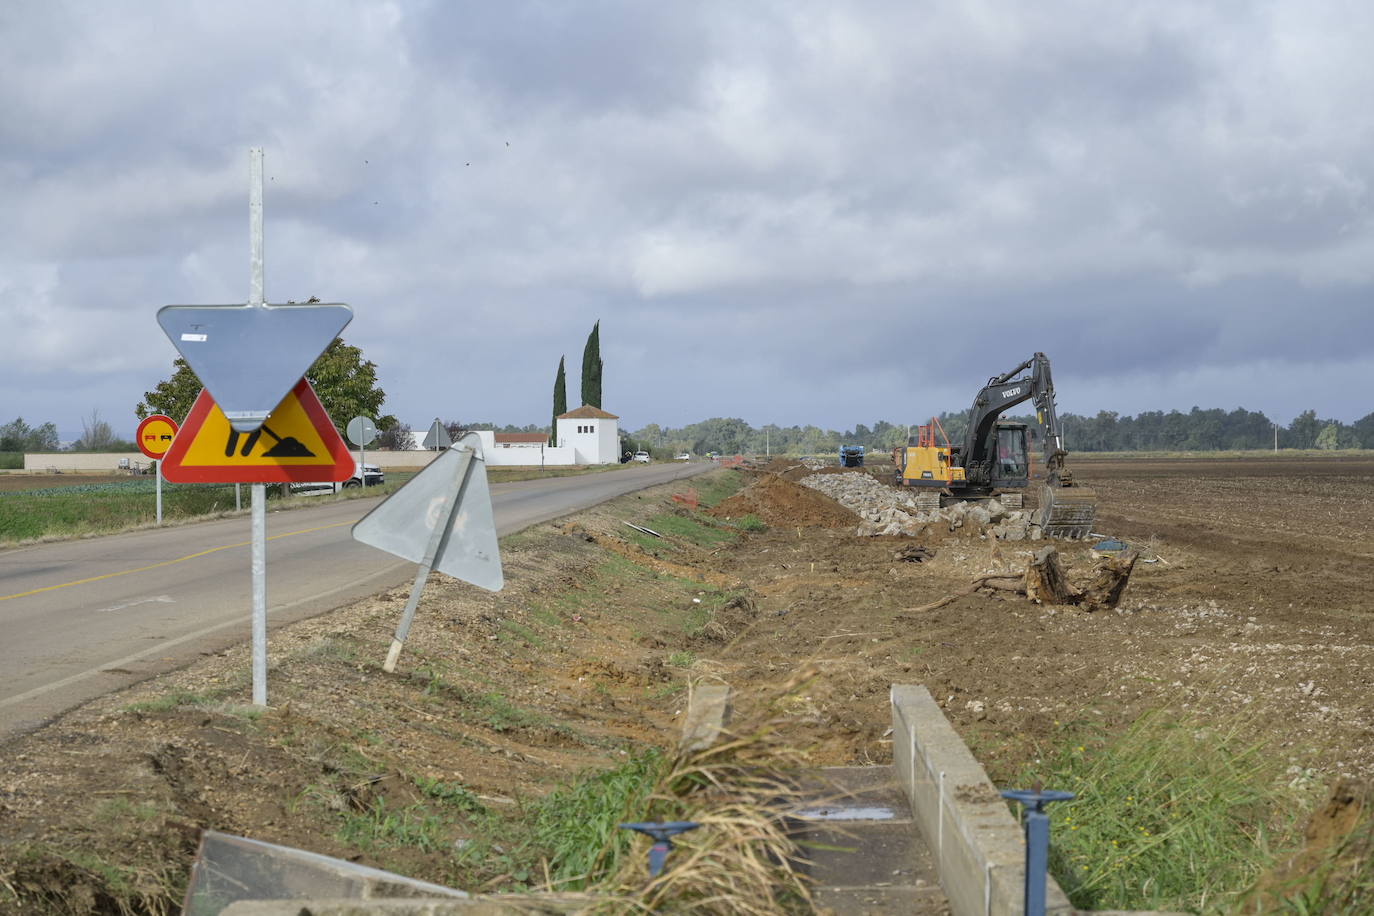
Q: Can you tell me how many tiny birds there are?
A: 5